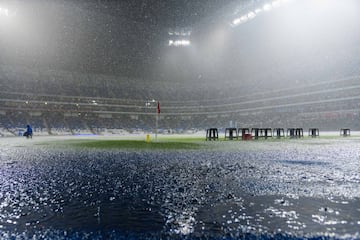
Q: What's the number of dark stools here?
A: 10